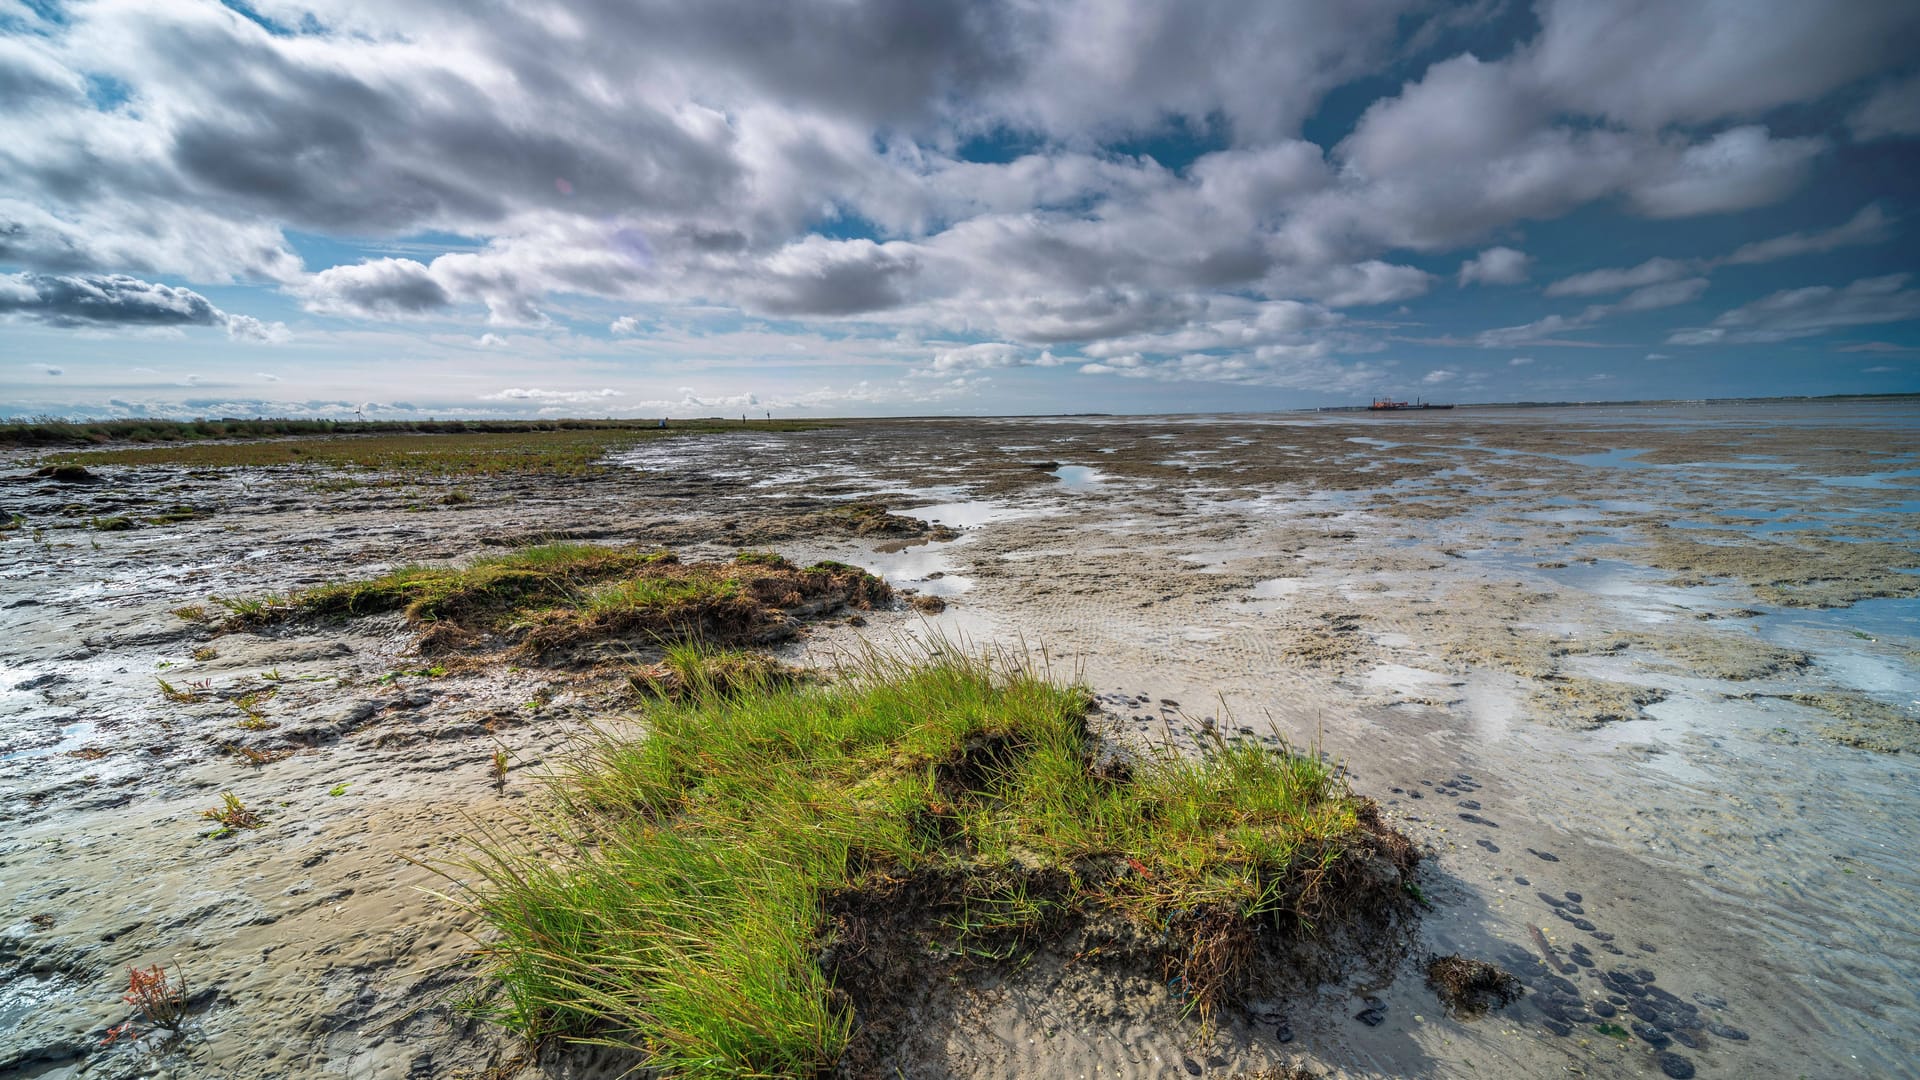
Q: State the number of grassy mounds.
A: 2